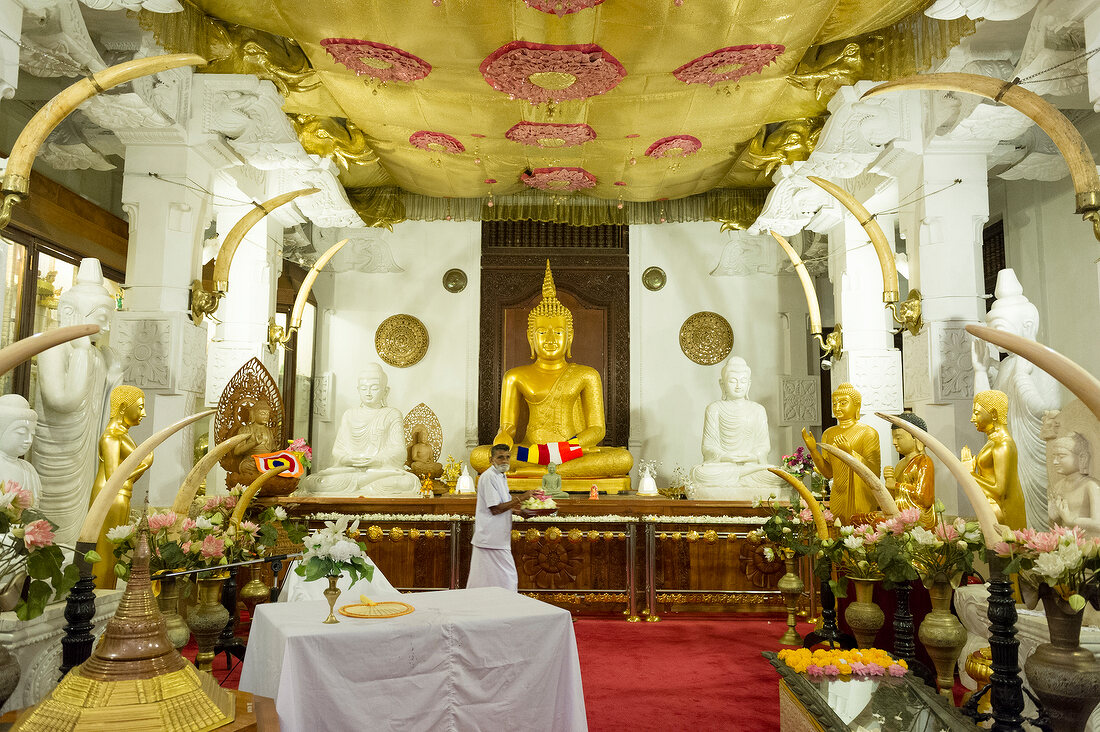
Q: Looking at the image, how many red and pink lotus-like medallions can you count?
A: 8